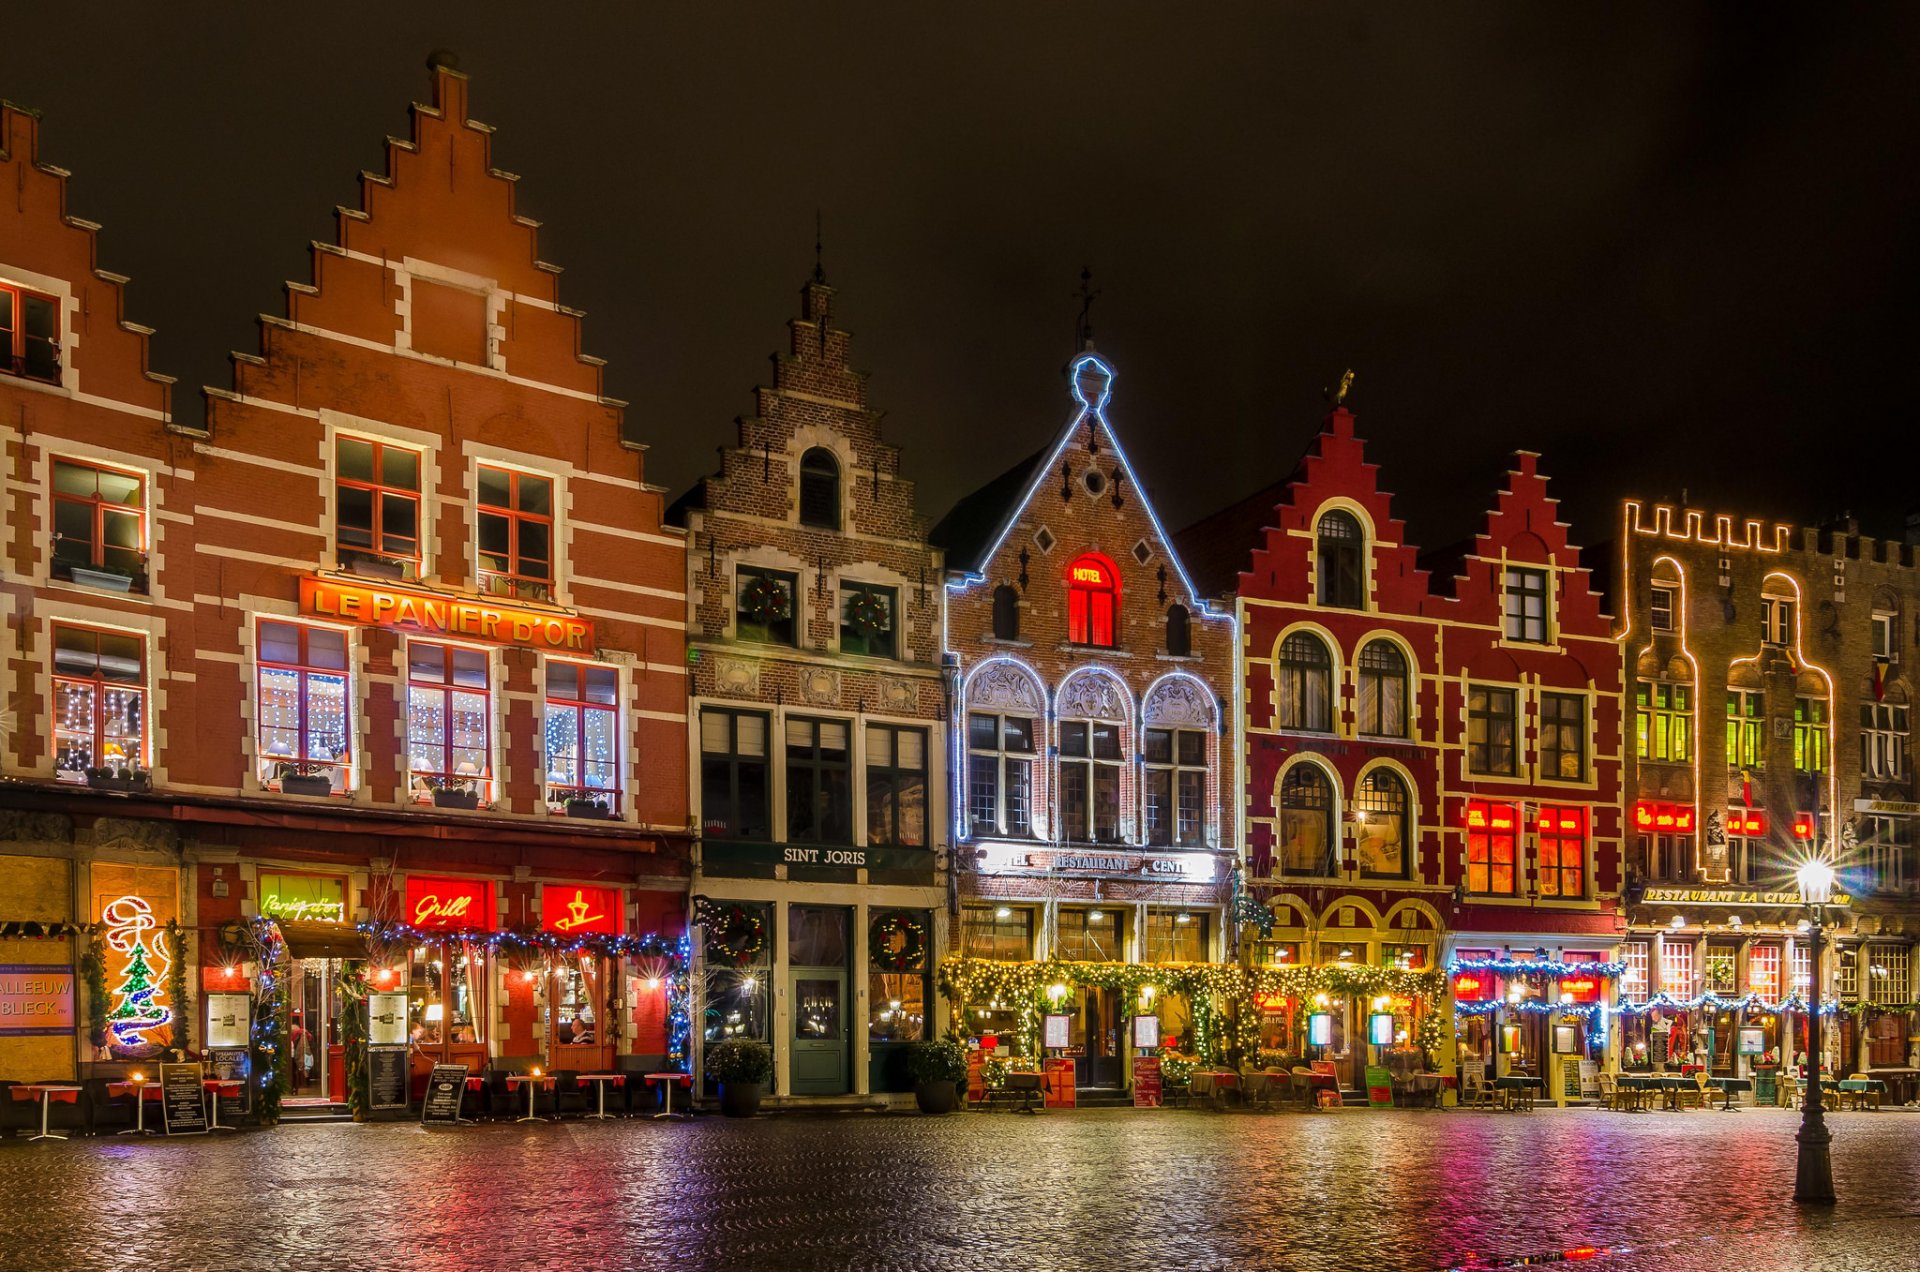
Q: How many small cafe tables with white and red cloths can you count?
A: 7